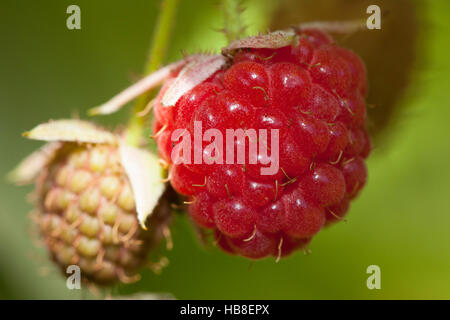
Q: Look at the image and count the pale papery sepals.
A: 7